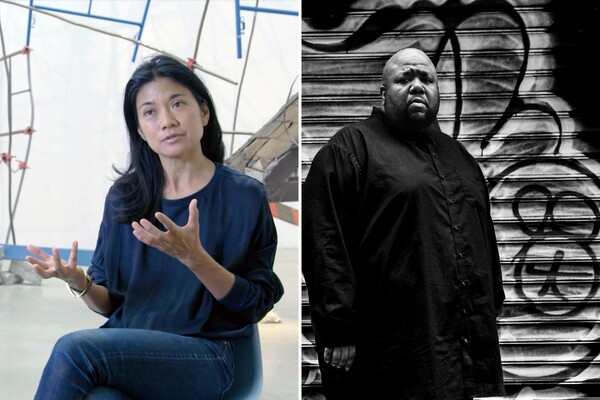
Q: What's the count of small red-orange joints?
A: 5